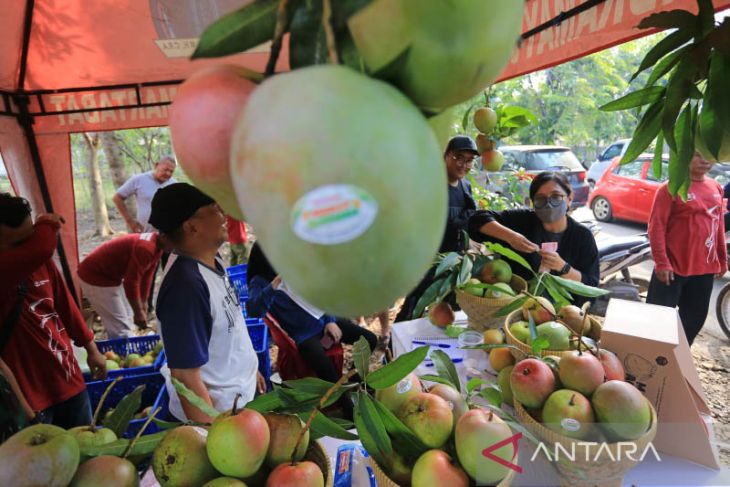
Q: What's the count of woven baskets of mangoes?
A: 5